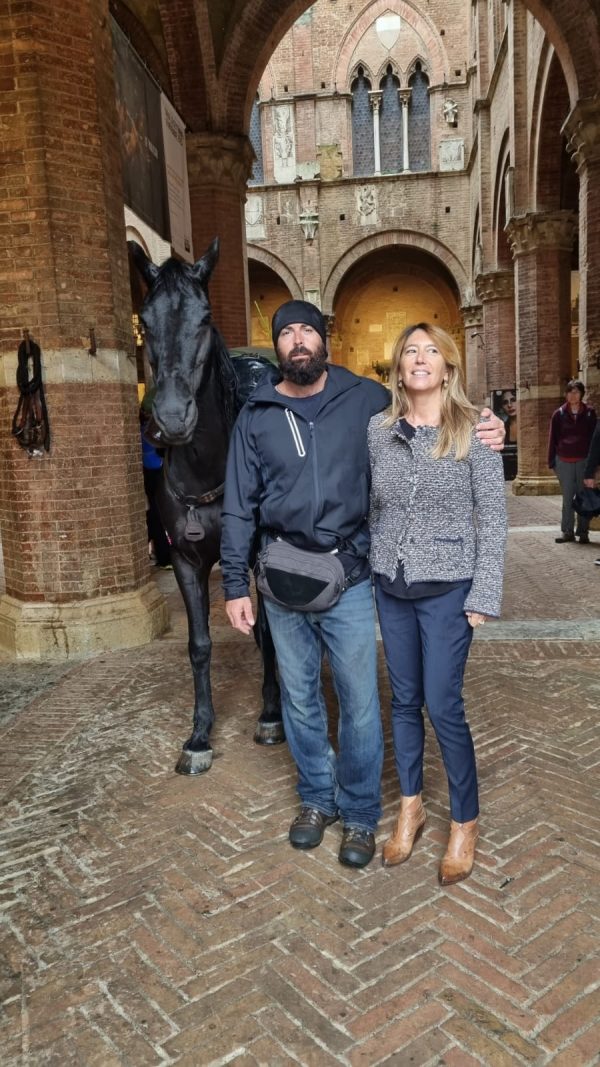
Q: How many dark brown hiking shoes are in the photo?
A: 2